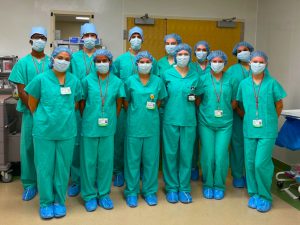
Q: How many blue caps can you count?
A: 12